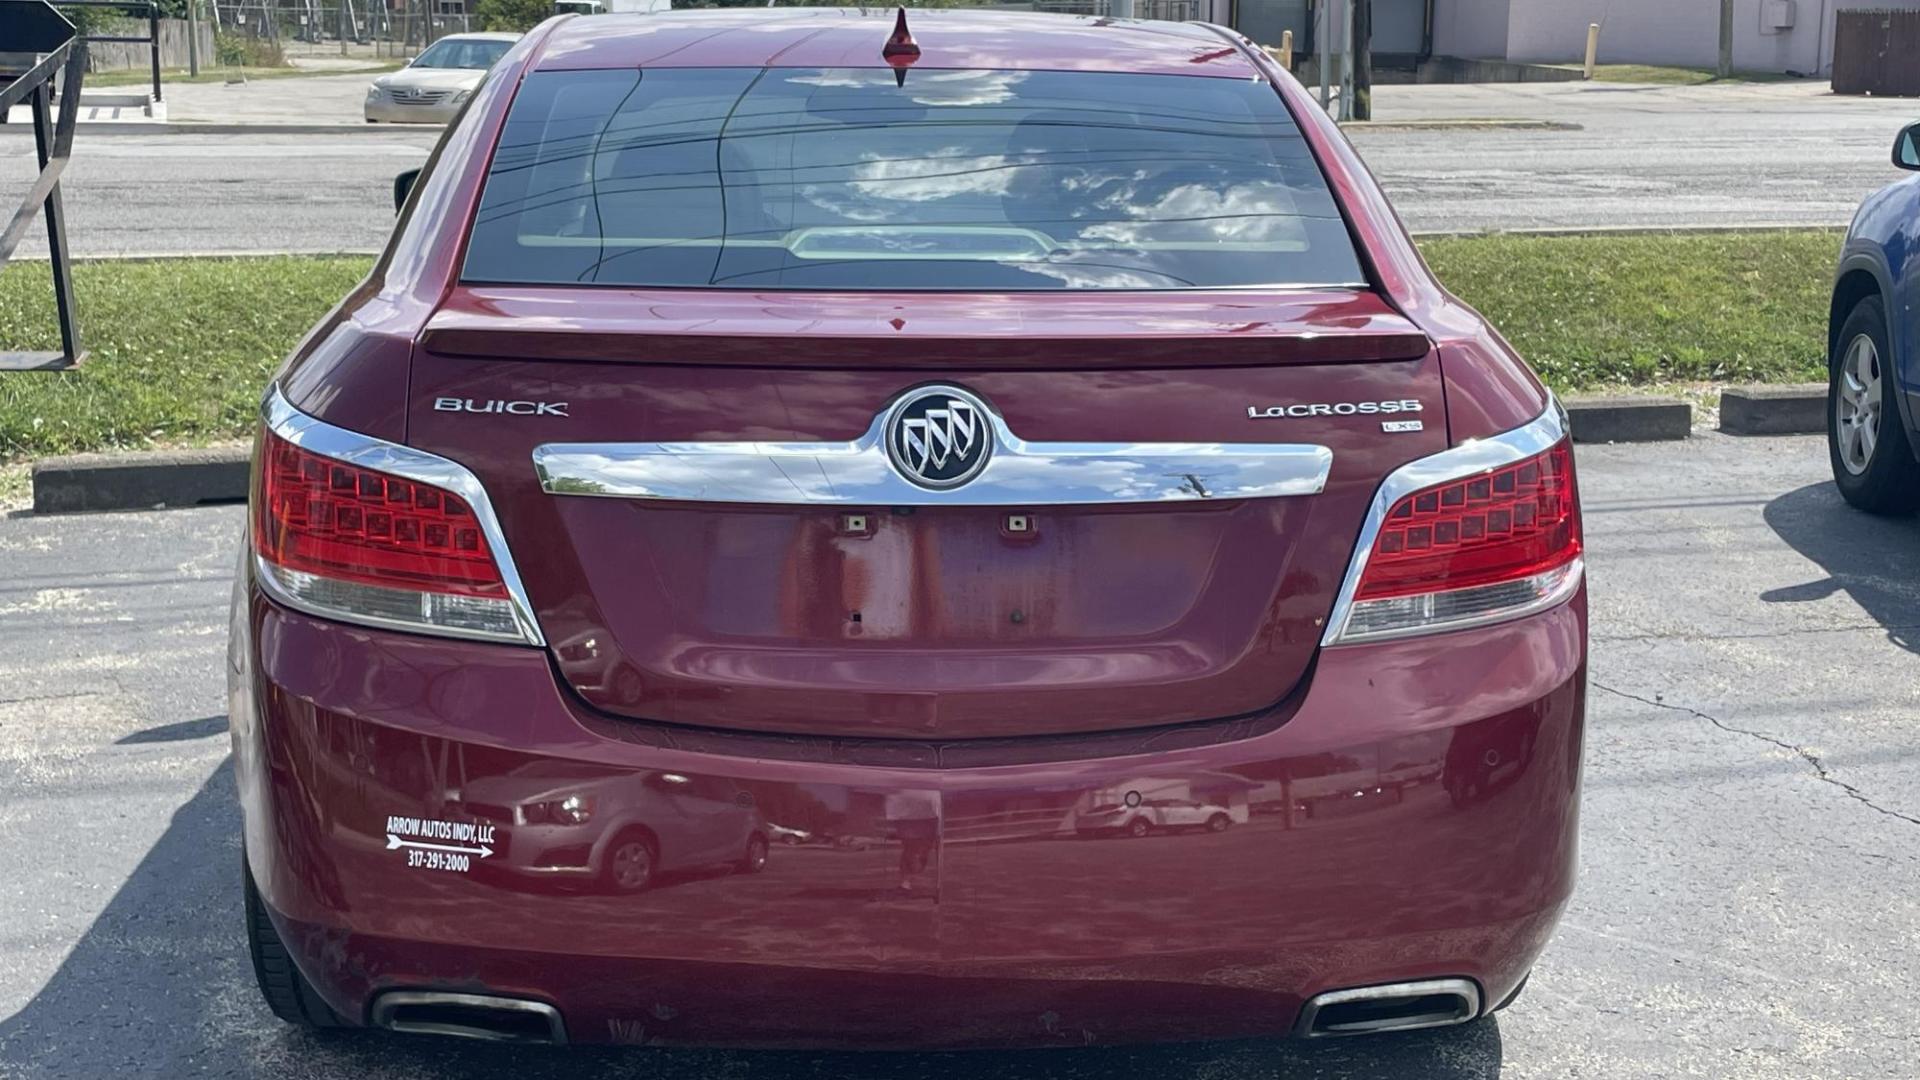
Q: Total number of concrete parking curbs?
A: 3